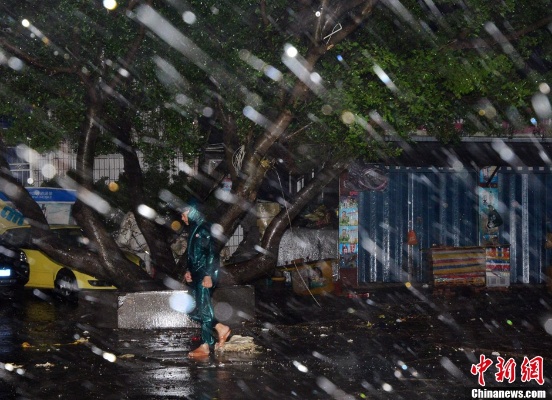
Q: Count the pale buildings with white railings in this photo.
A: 1